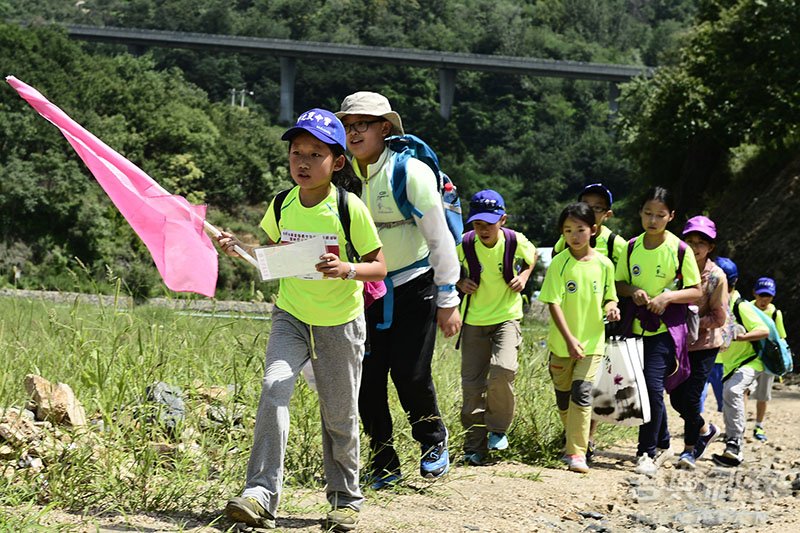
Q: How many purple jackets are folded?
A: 1